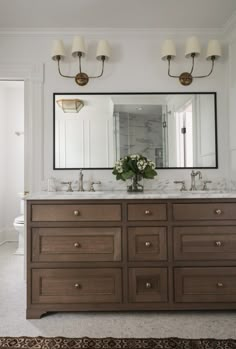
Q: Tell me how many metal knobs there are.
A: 9